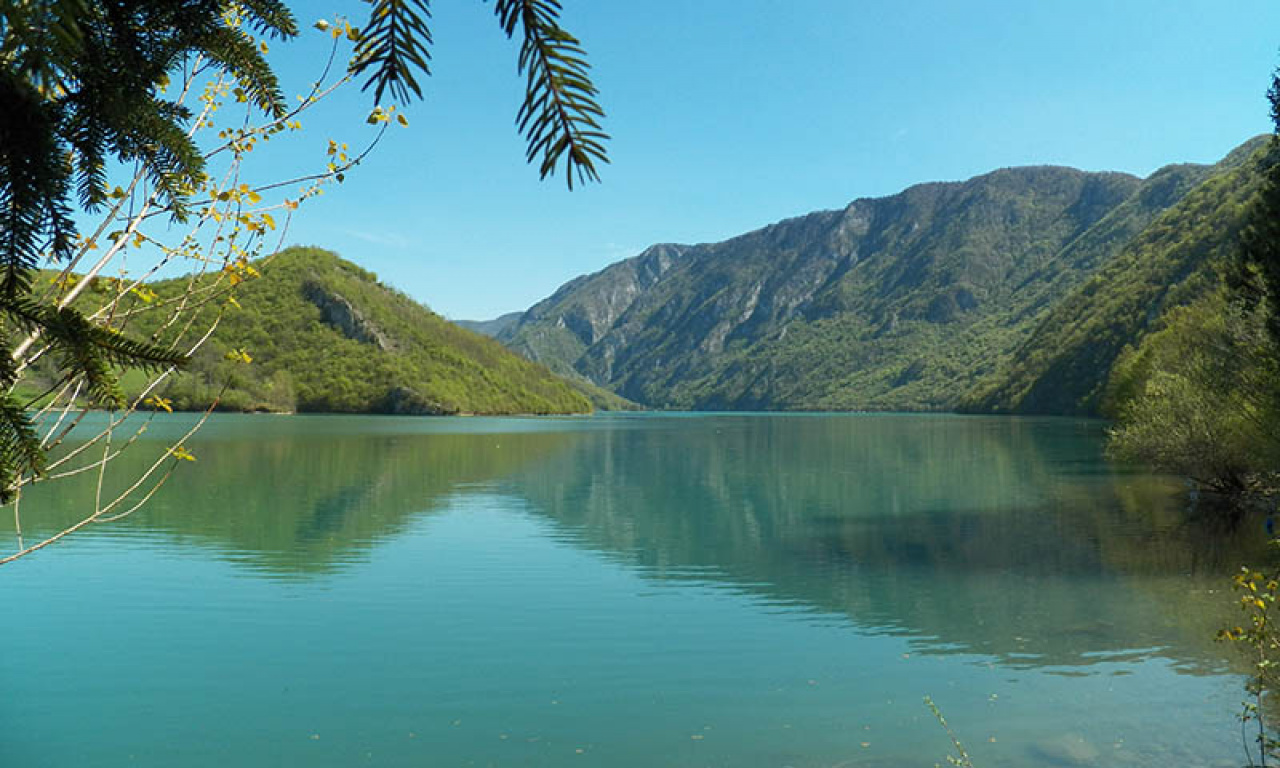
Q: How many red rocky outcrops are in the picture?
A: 0